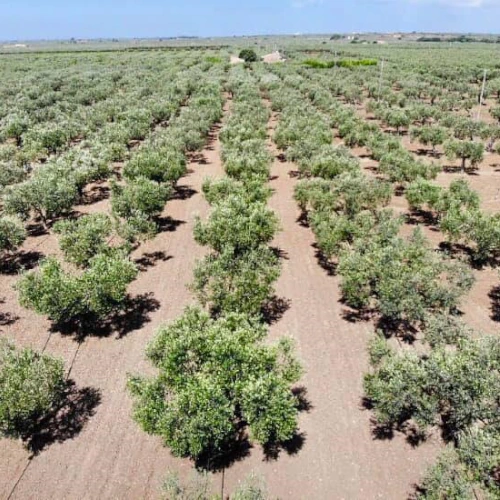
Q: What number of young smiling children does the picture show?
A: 0